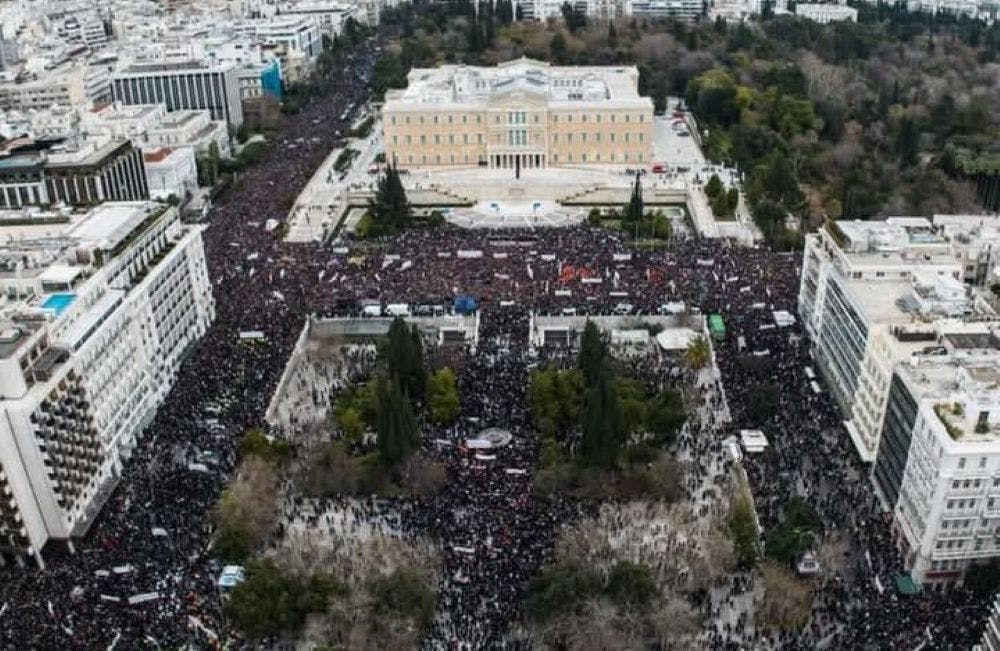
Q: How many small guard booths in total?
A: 2